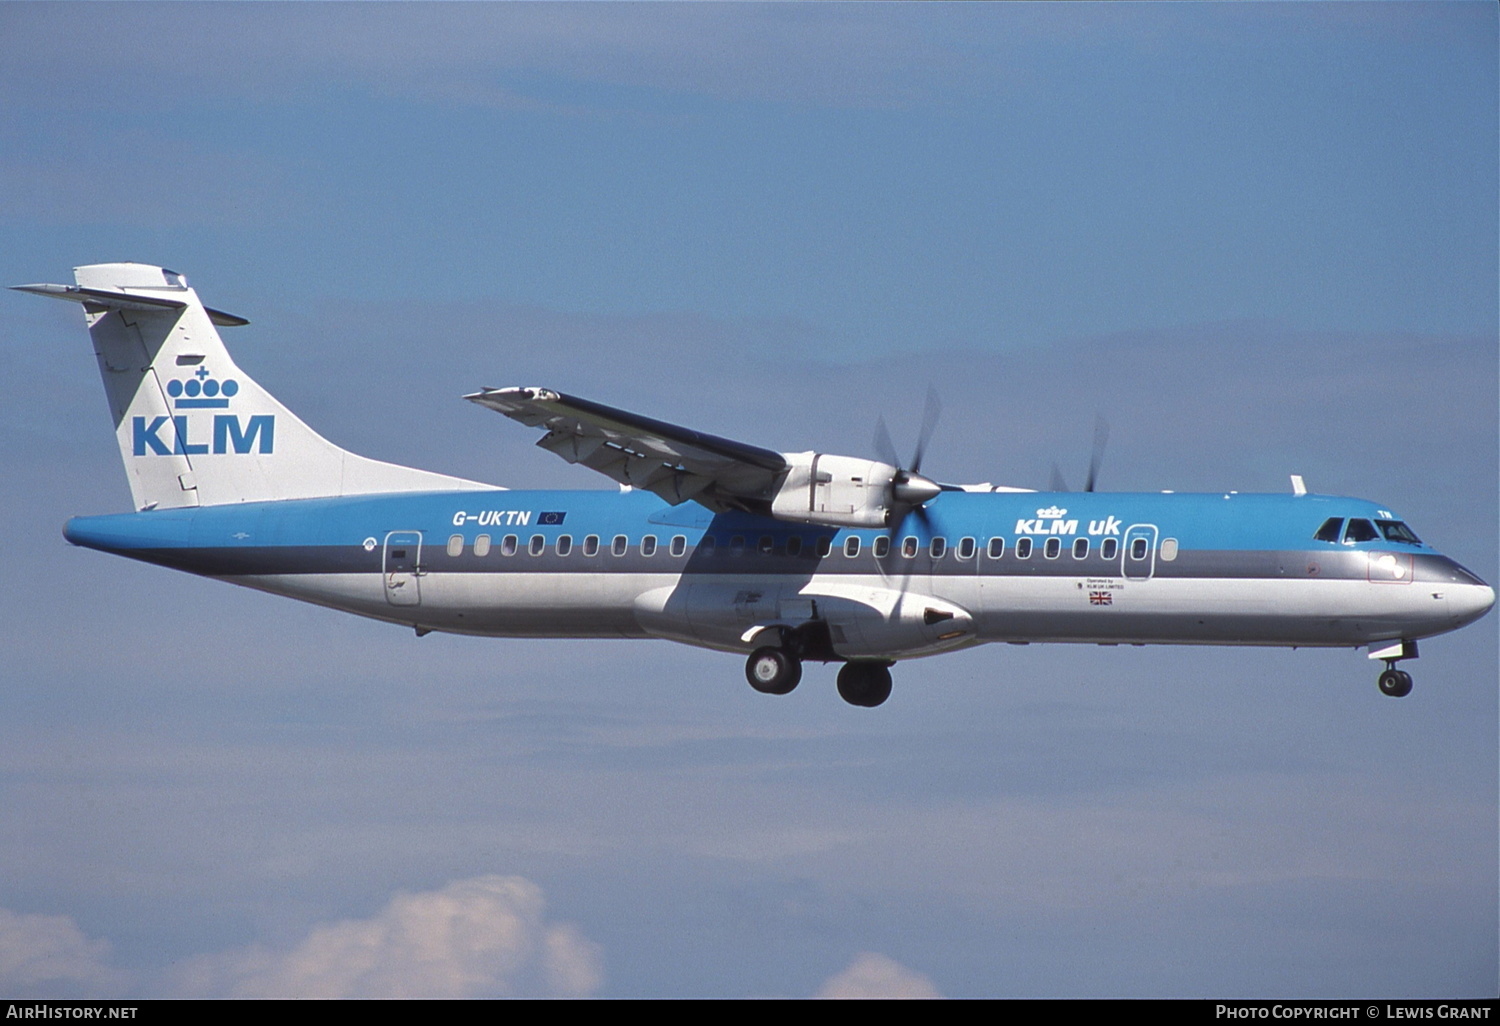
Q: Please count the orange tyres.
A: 0